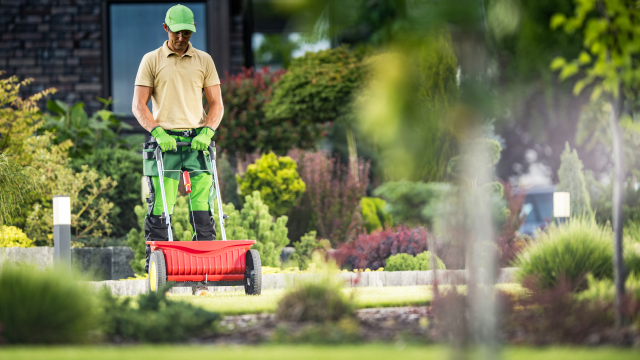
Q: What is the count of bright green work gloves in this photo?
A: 2